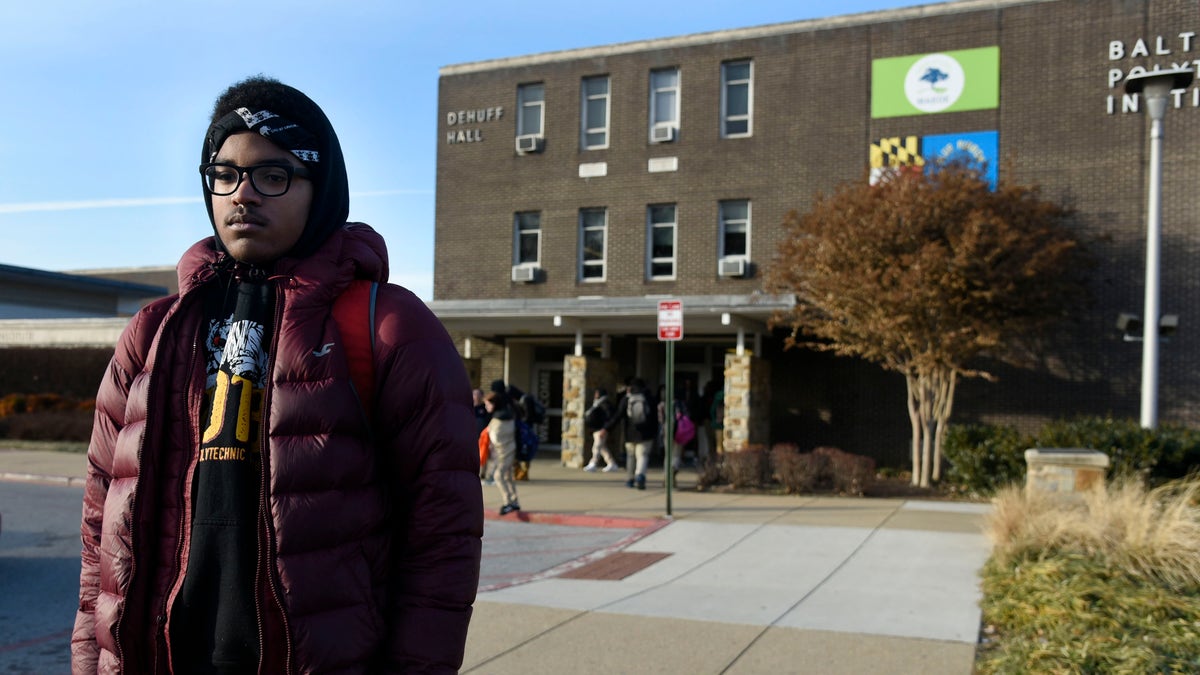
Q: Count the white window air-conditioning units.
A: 4